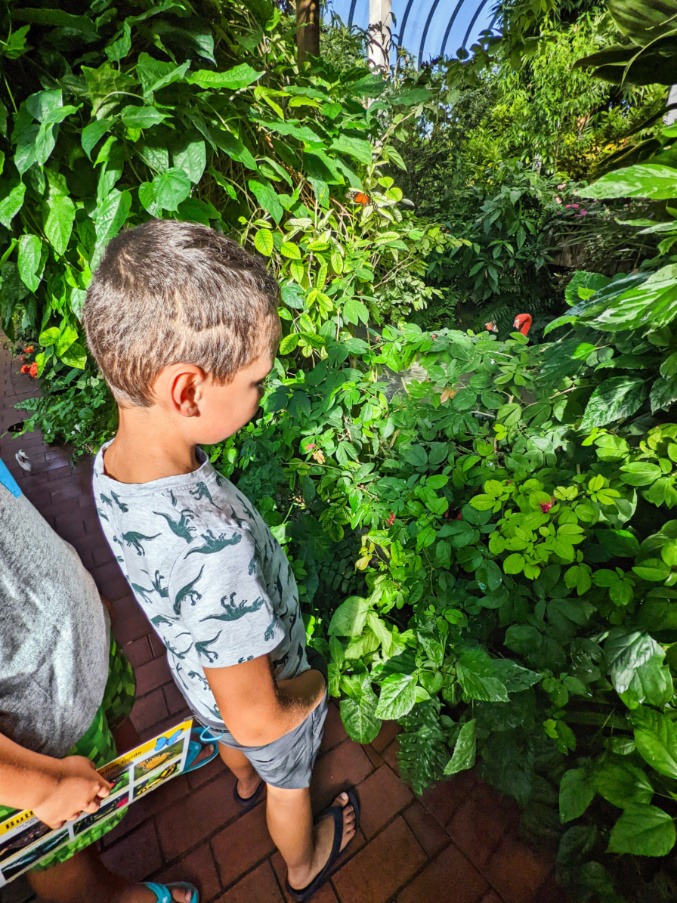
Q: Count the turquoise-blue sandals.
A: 2